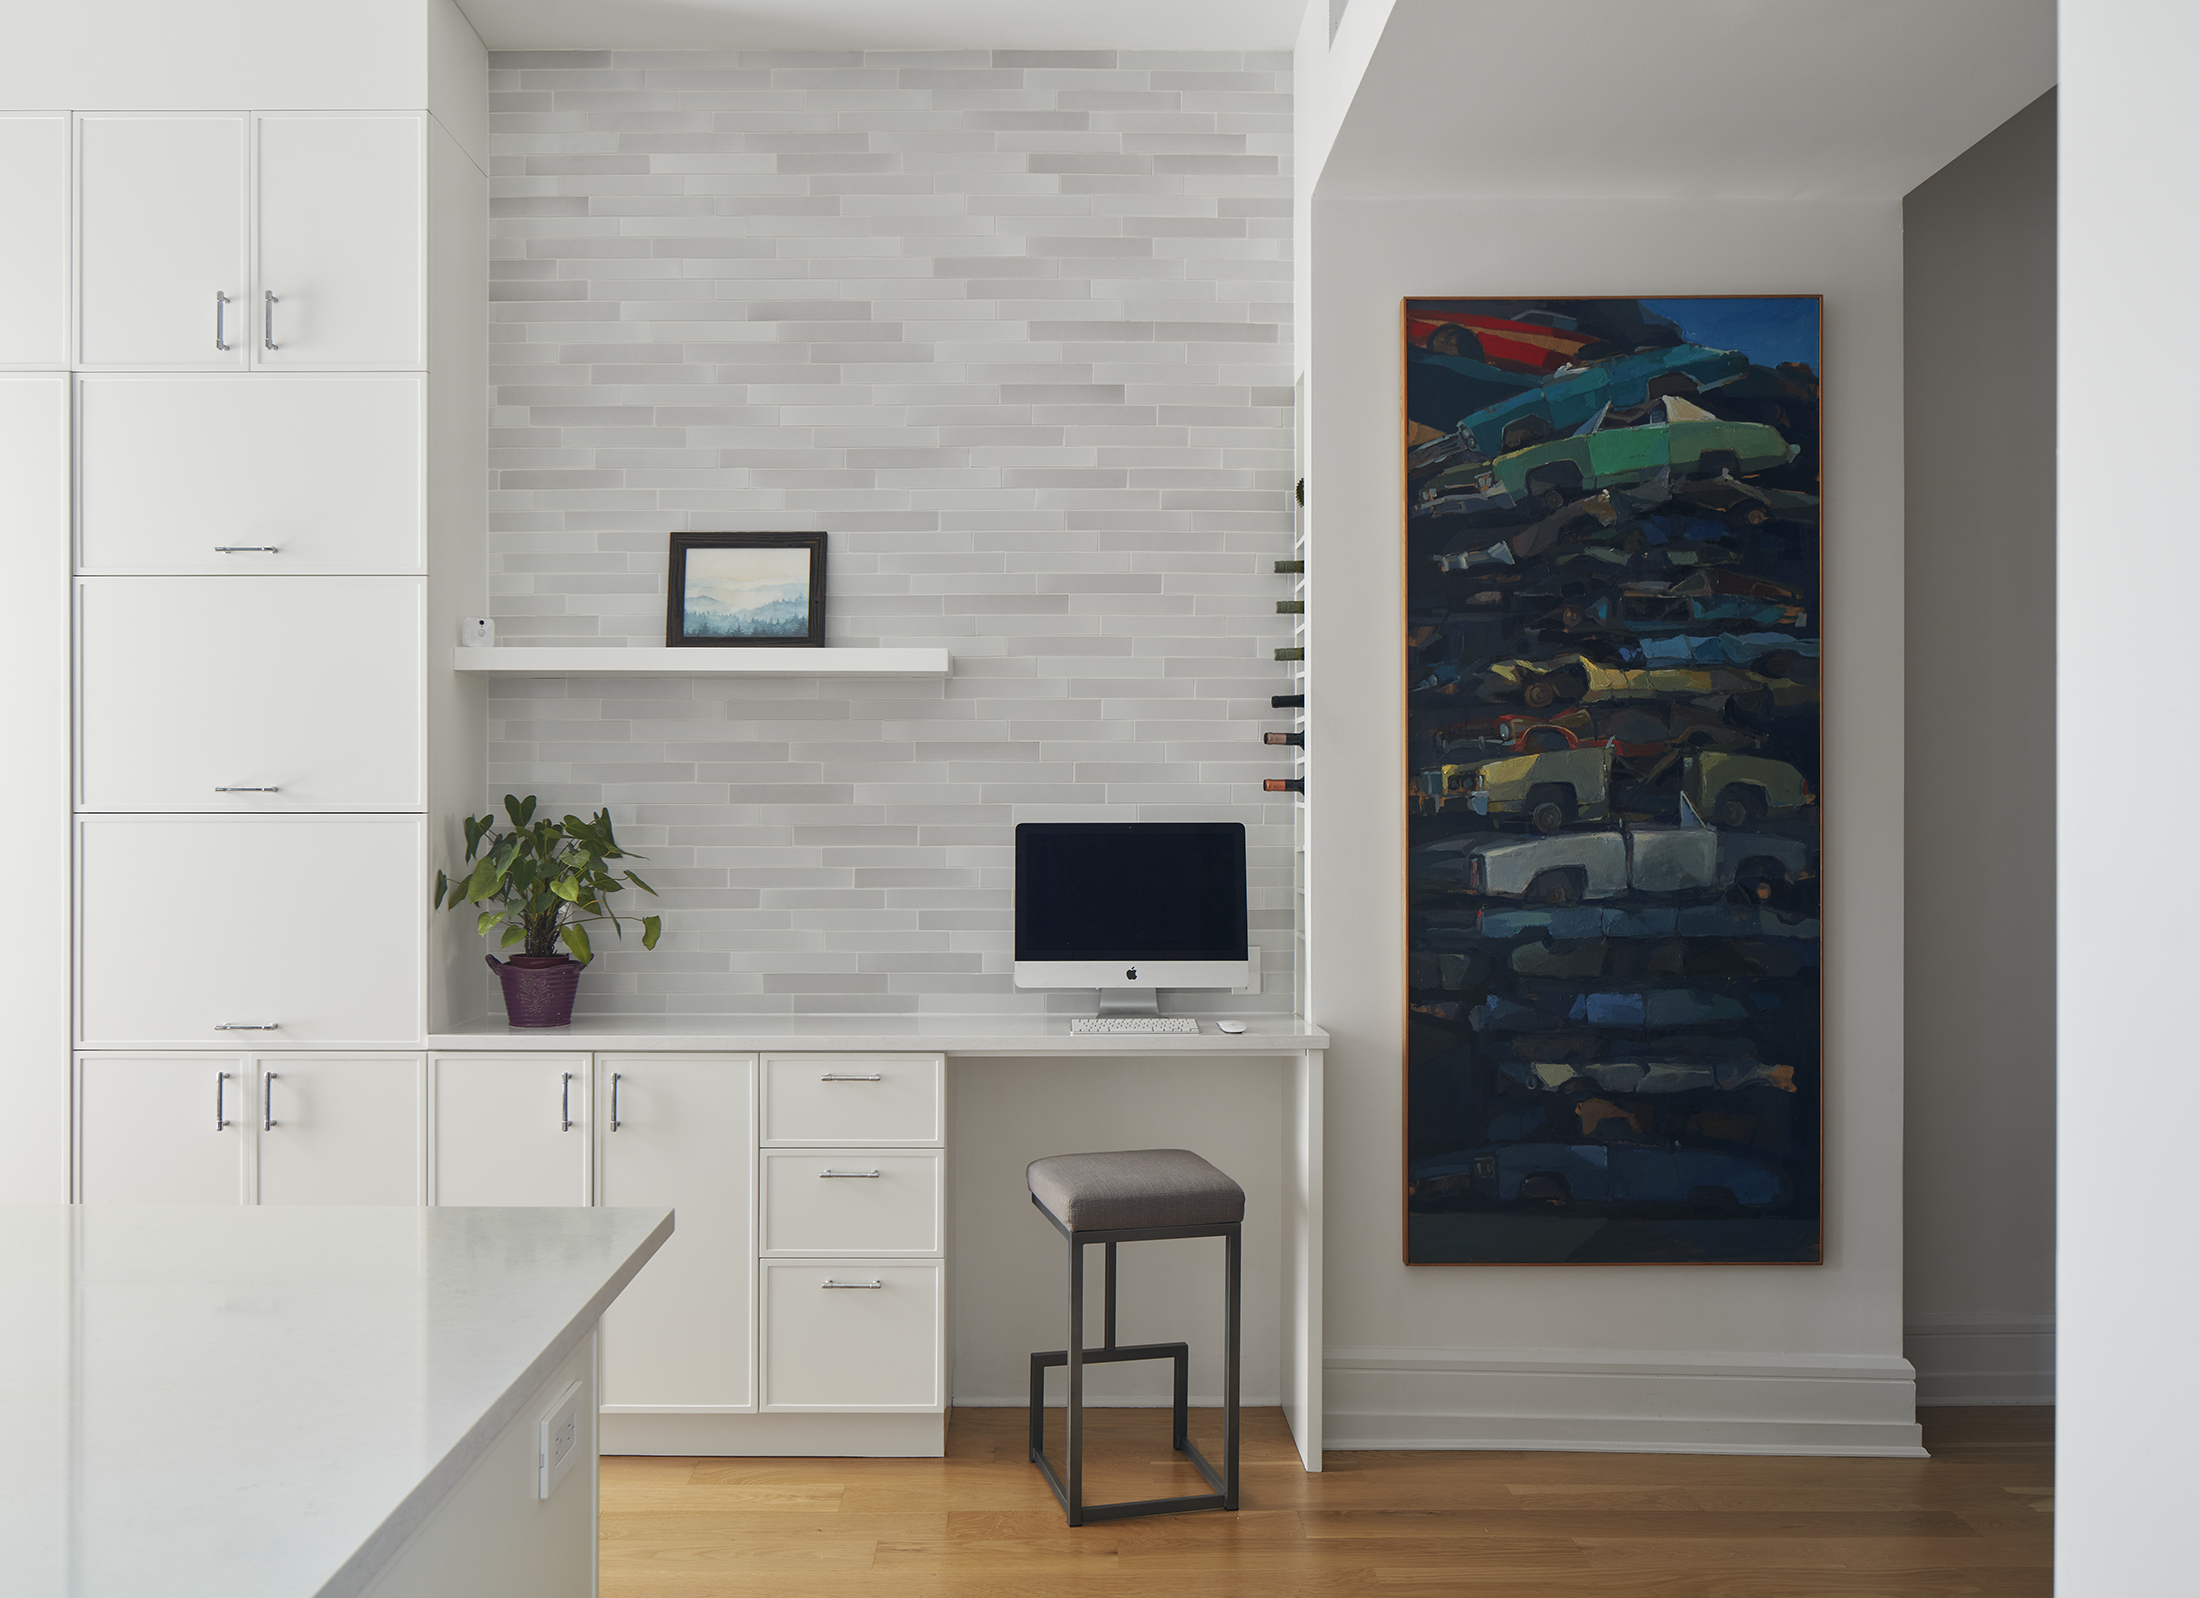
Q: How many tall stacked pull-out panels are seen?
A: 3